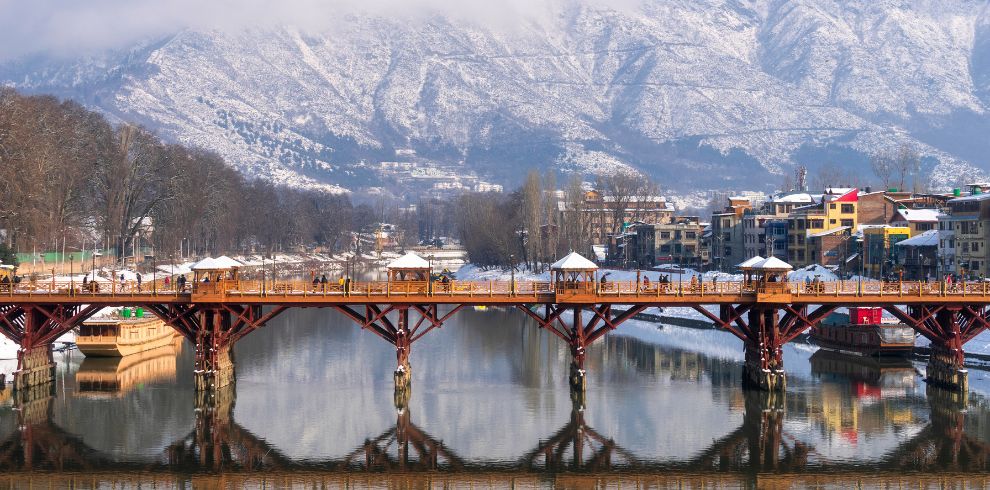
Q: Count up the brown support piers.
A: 6